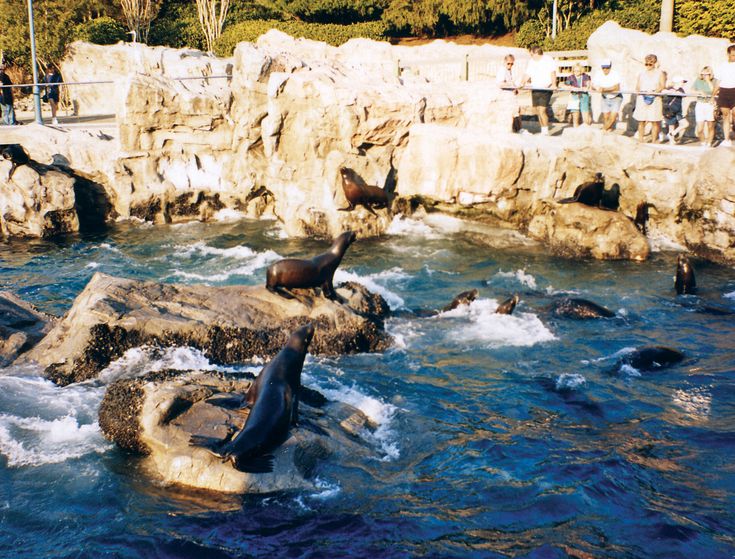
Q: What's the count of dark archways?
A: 1